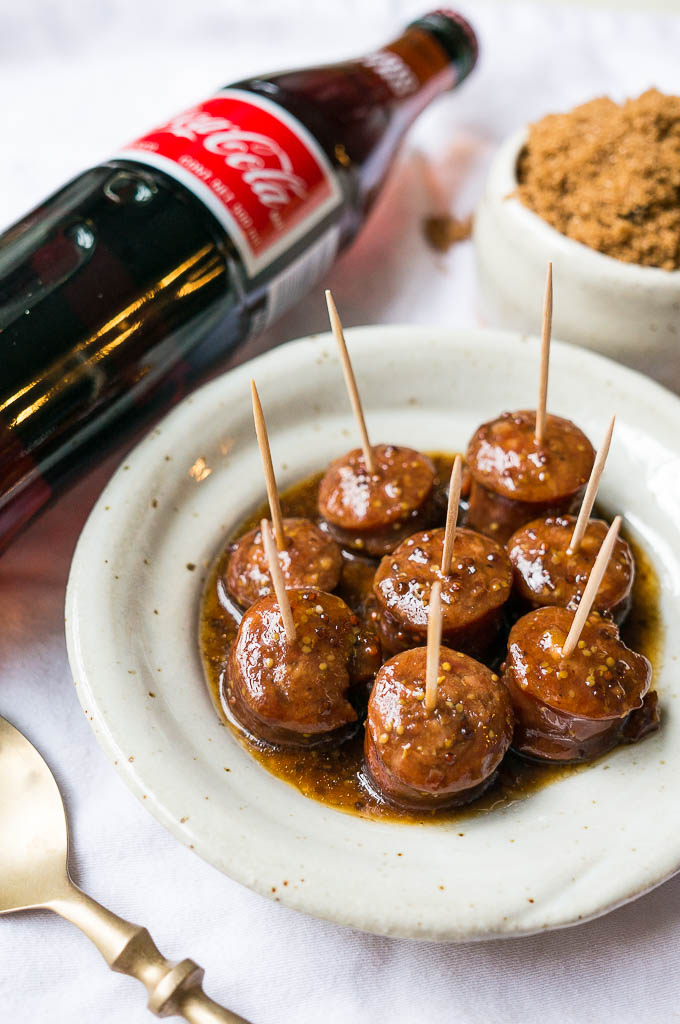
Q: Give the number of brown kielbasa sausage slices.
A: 8